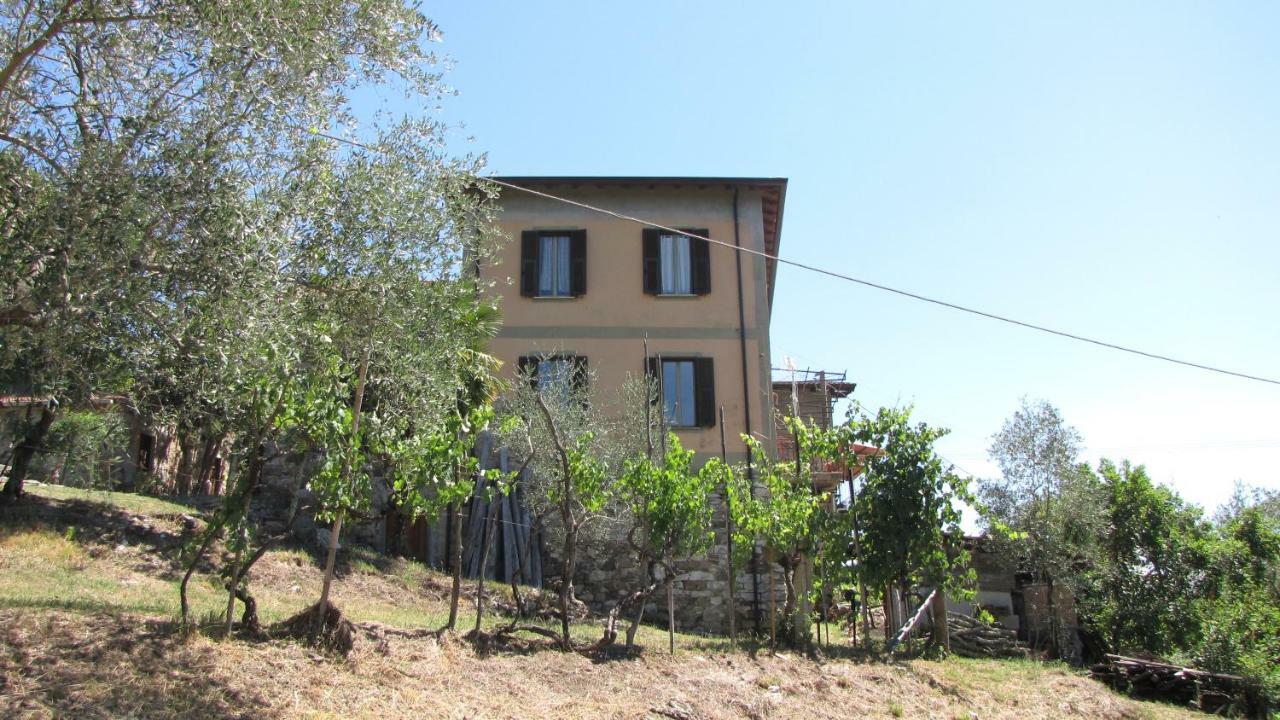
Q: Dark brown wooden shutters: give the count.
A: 8